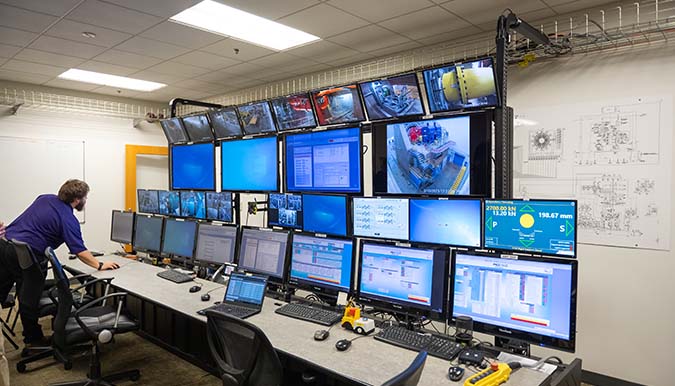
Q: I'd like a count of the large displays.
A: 4